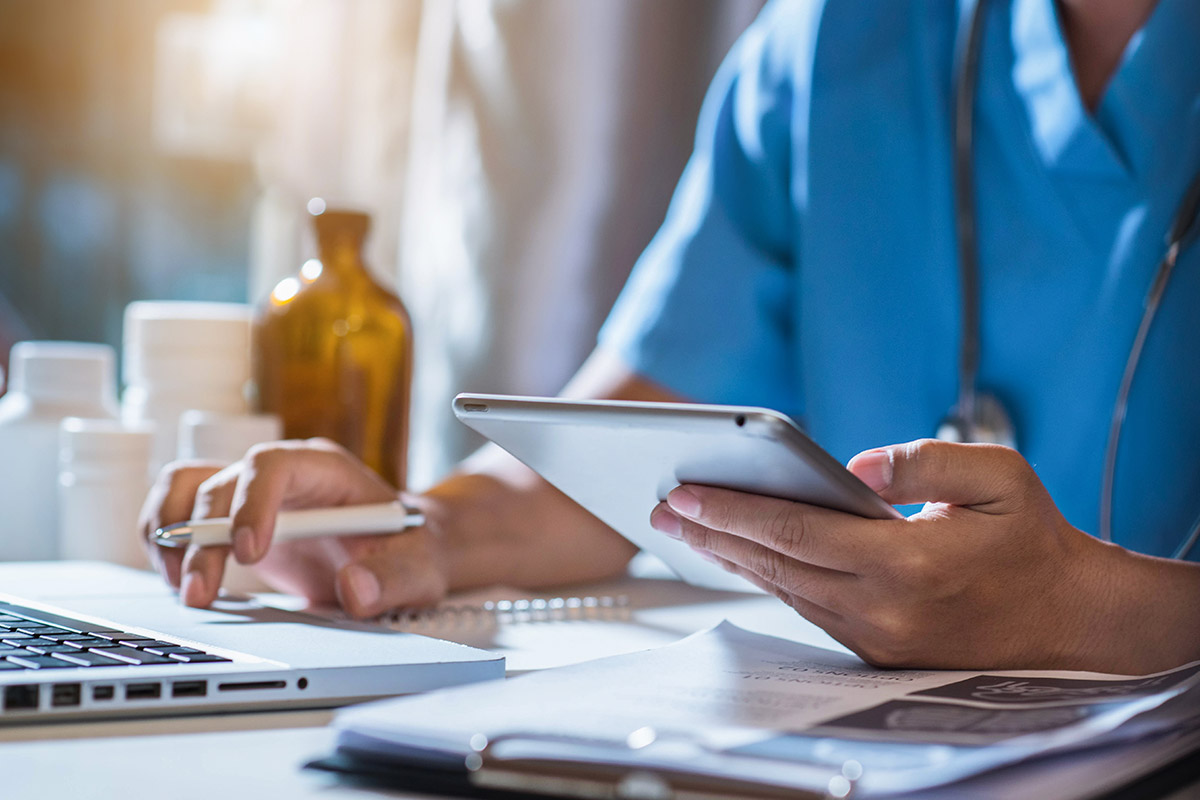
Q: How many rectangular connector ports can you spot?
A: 5